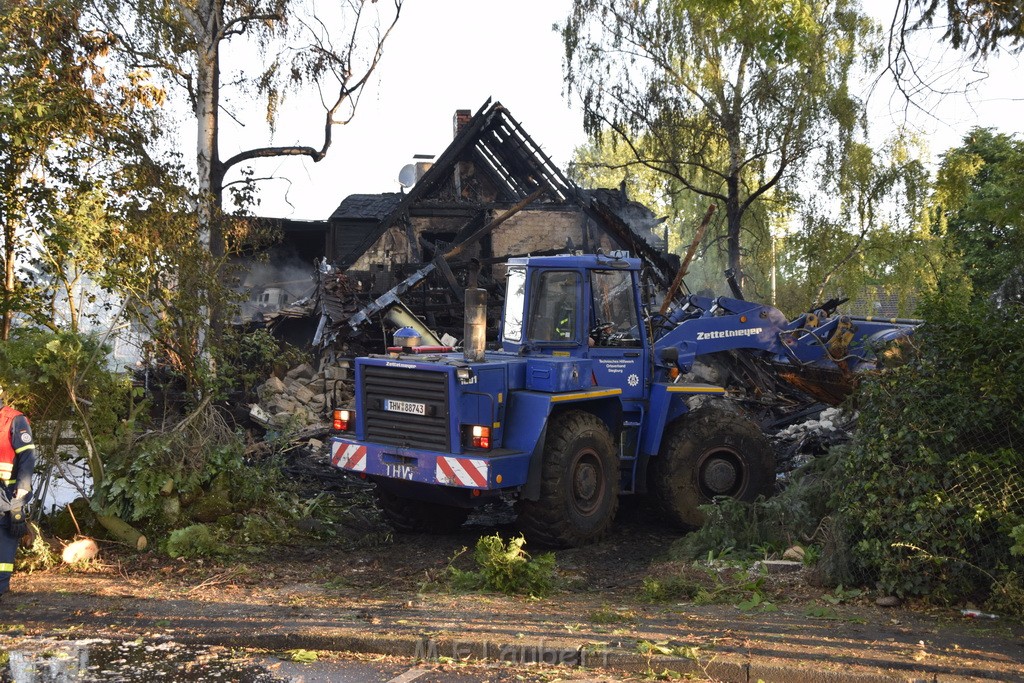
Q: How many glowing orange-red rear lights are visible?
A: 2